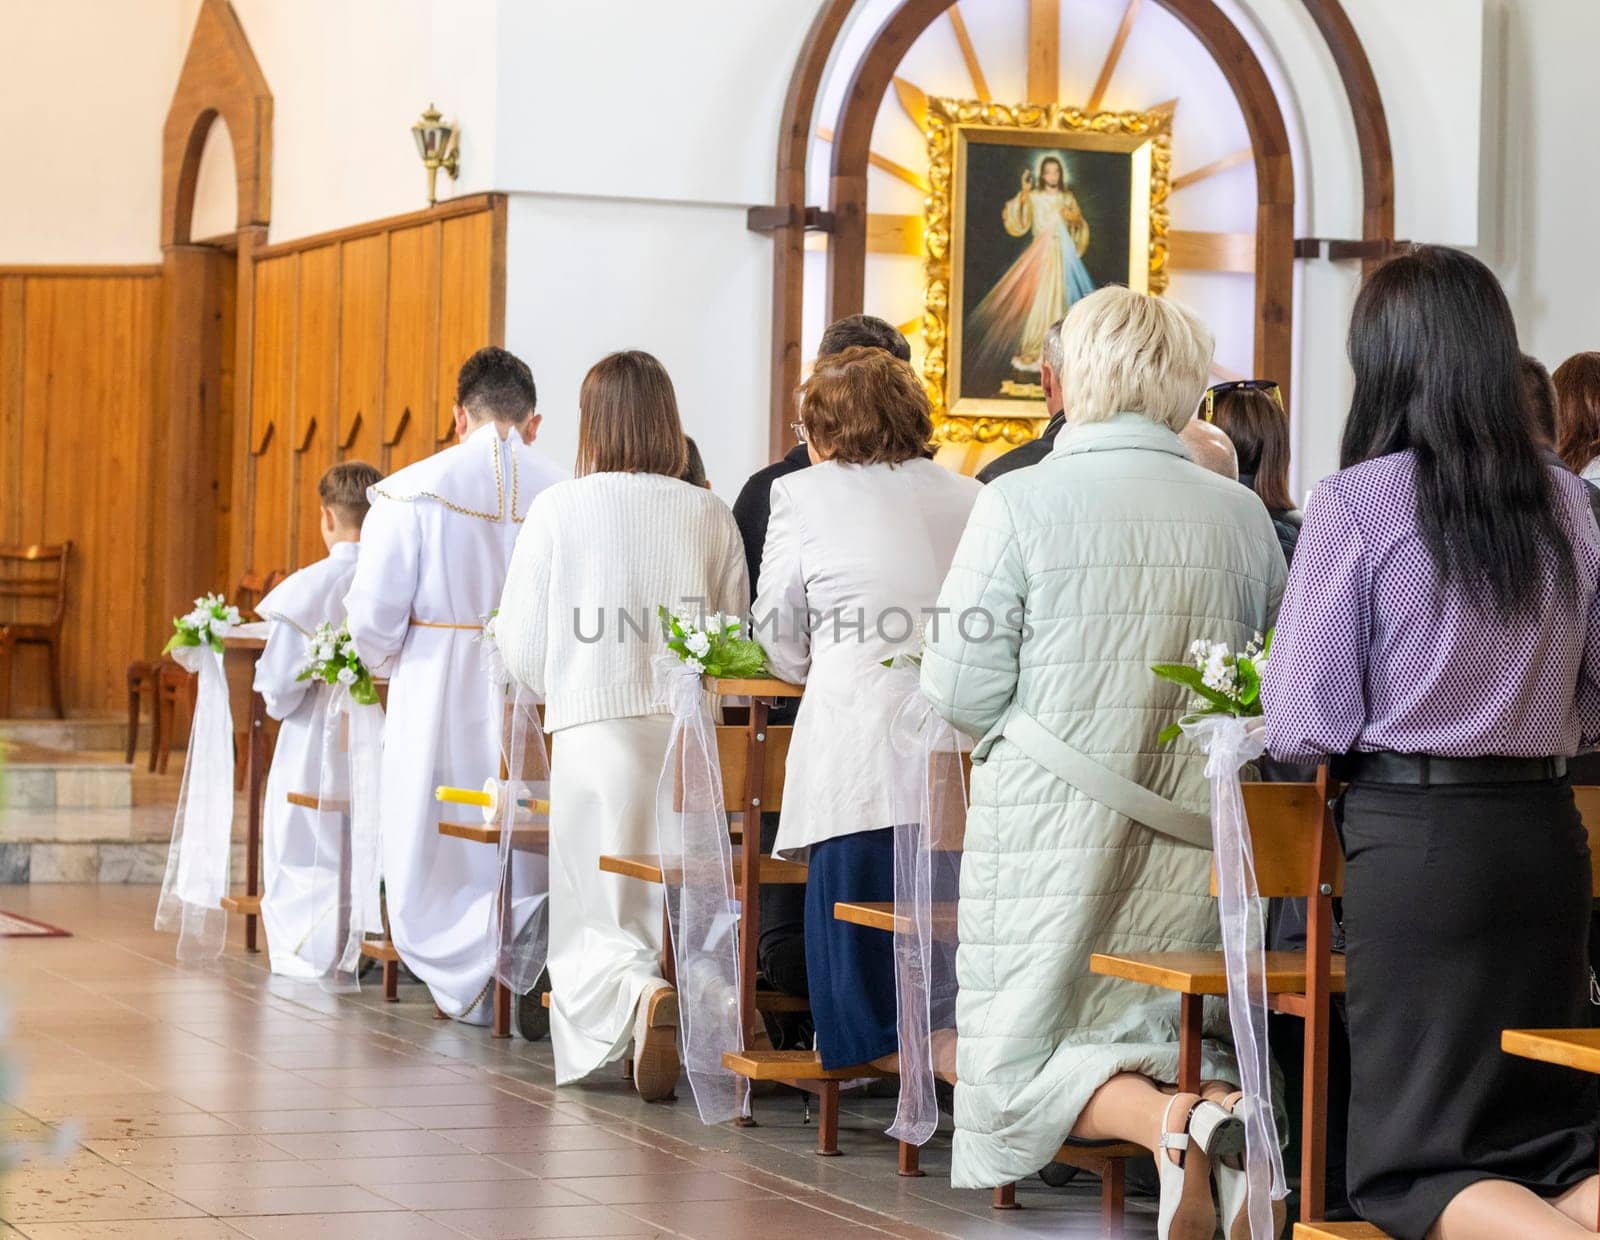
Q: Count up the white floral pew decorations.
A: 6